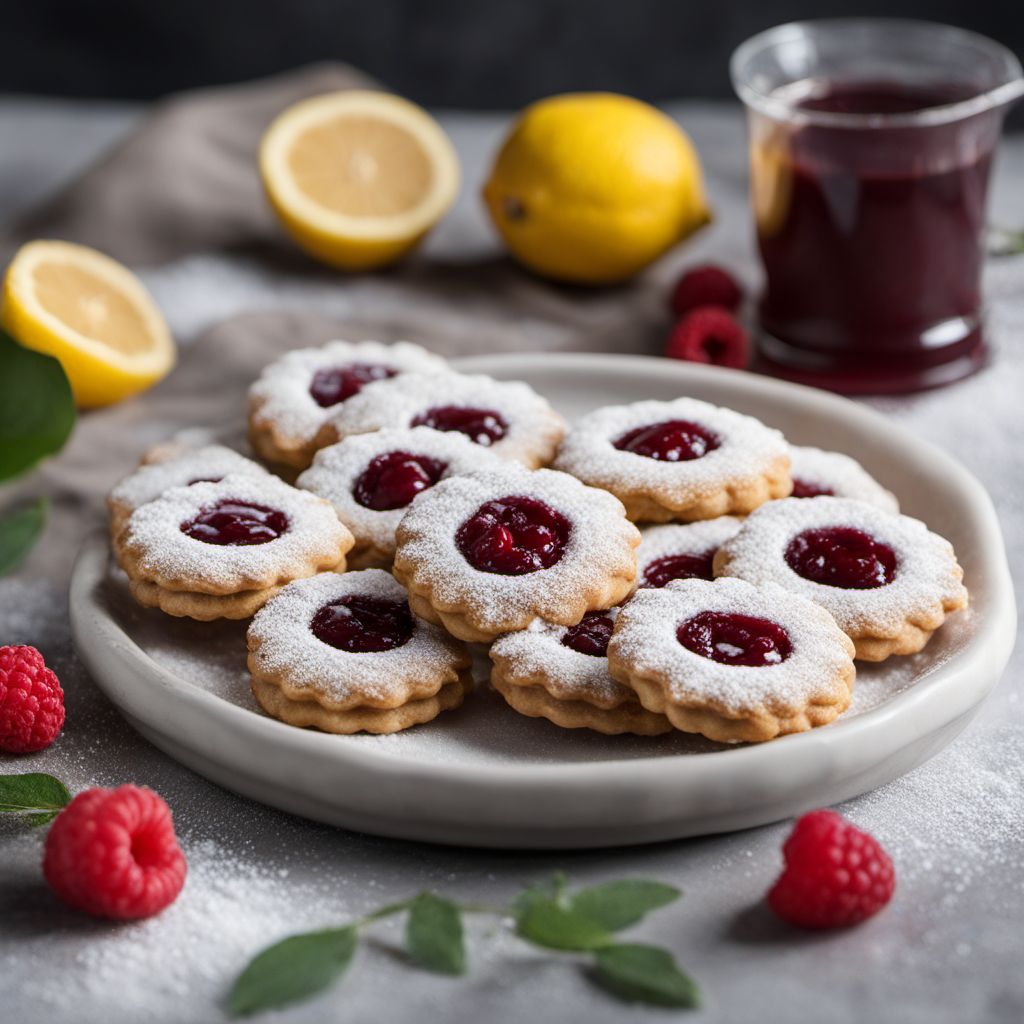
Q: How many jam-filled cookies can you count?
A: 13